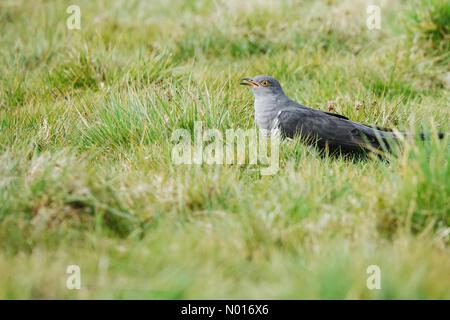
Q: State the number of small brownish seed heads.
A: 2